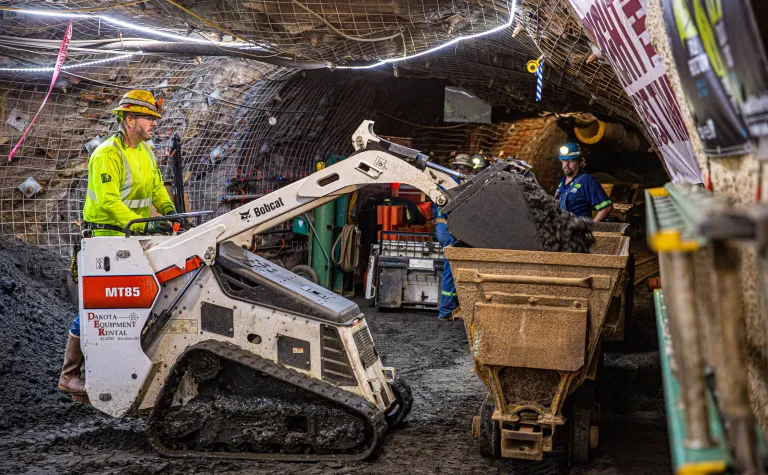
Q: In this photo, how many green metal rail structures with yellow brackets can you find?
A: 2